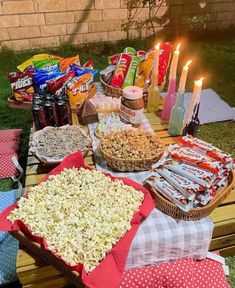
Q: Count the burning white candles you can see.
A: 4